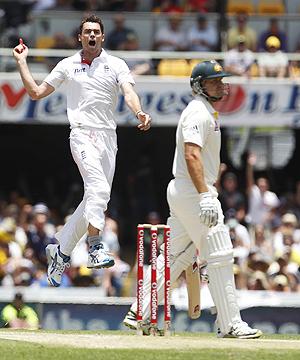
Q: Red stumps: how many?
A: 3